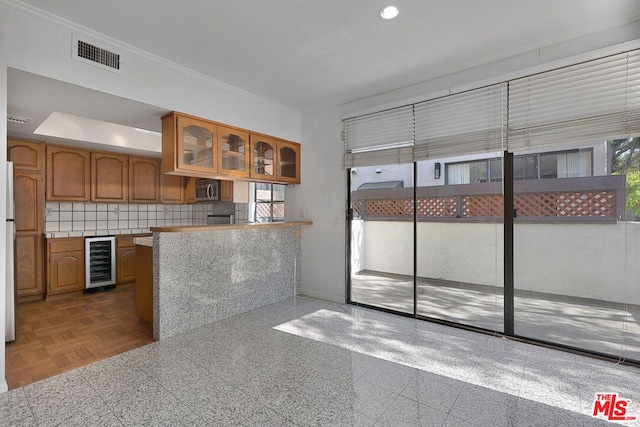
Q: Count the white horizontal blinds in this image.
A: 3